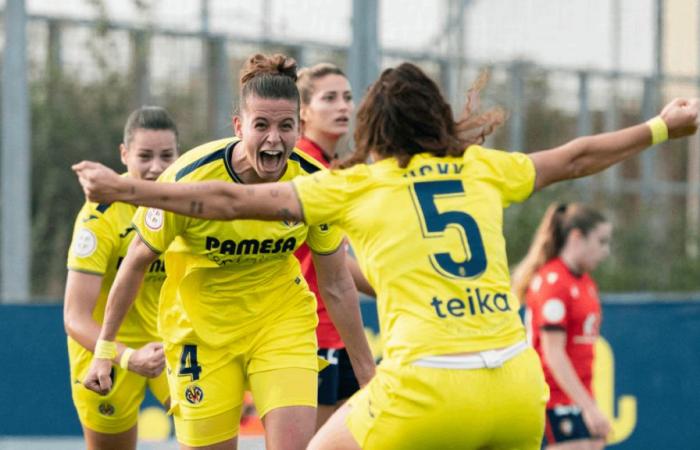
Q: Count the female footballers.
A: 5